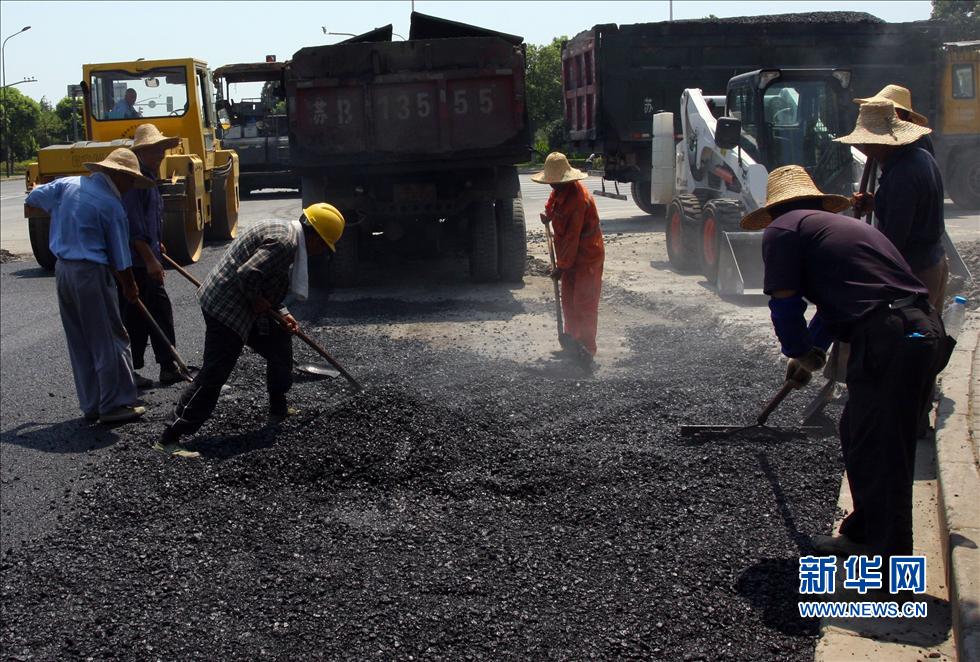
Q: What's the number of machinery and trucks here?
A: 5